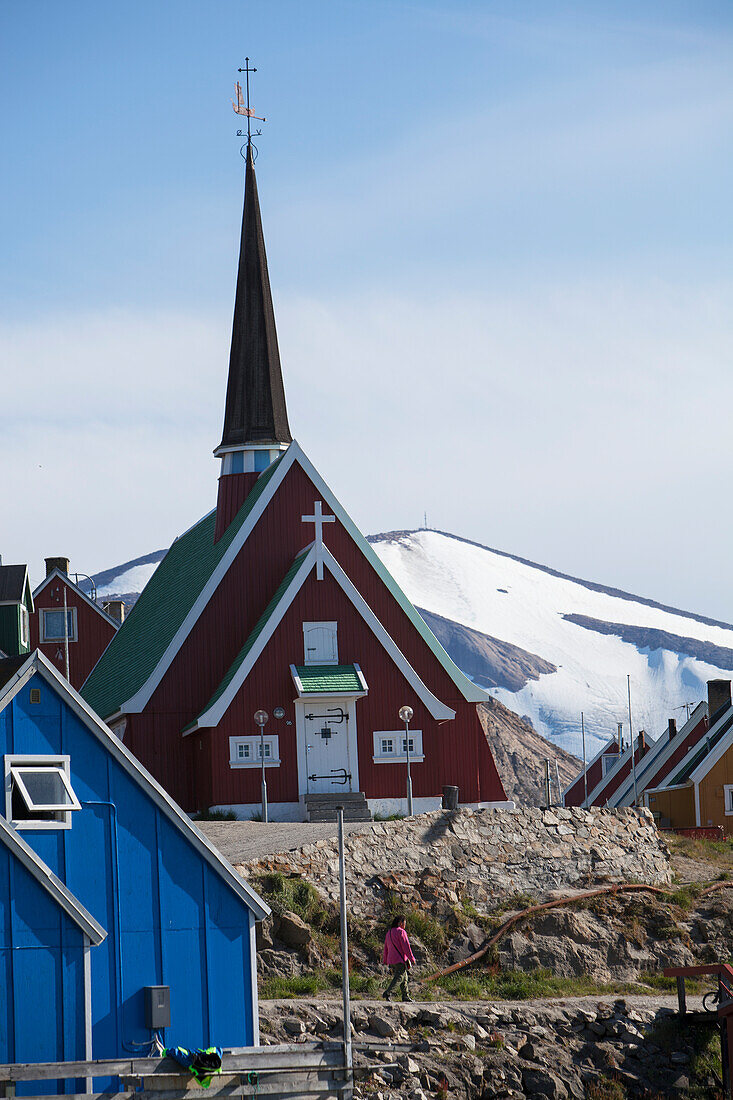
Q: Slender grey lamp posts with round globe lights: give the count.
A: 2